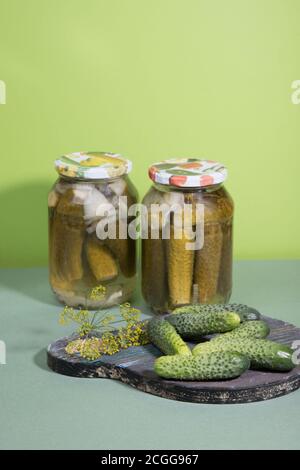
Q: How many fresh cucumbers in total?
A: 6